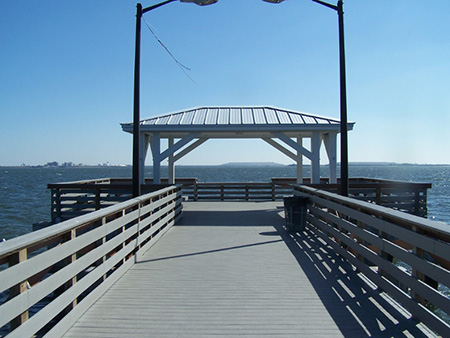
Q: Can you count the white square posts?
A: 6